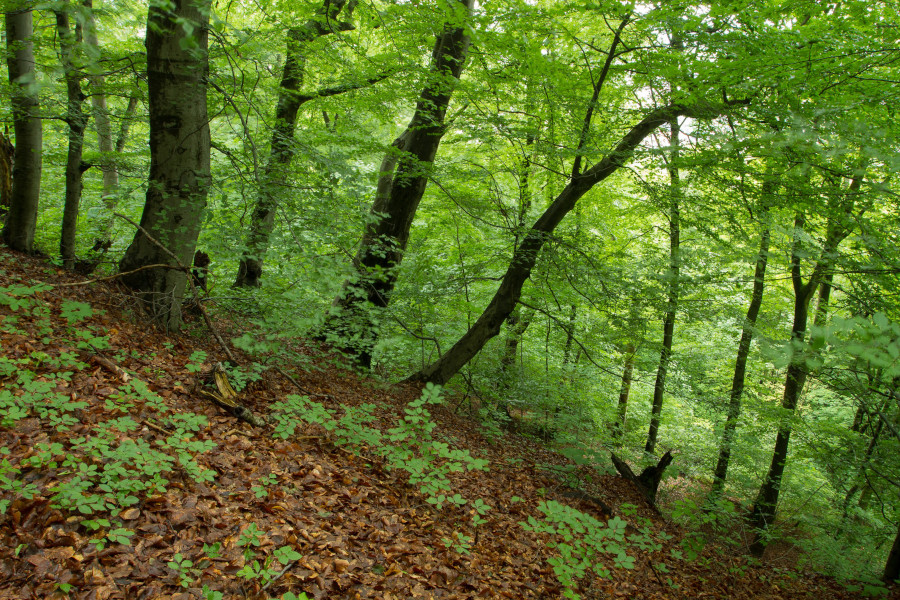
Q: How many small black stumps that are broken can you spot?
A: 1